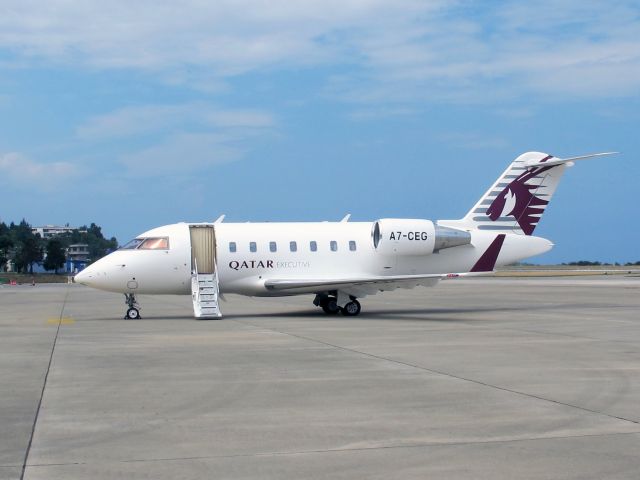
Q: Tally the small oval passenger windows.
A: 7